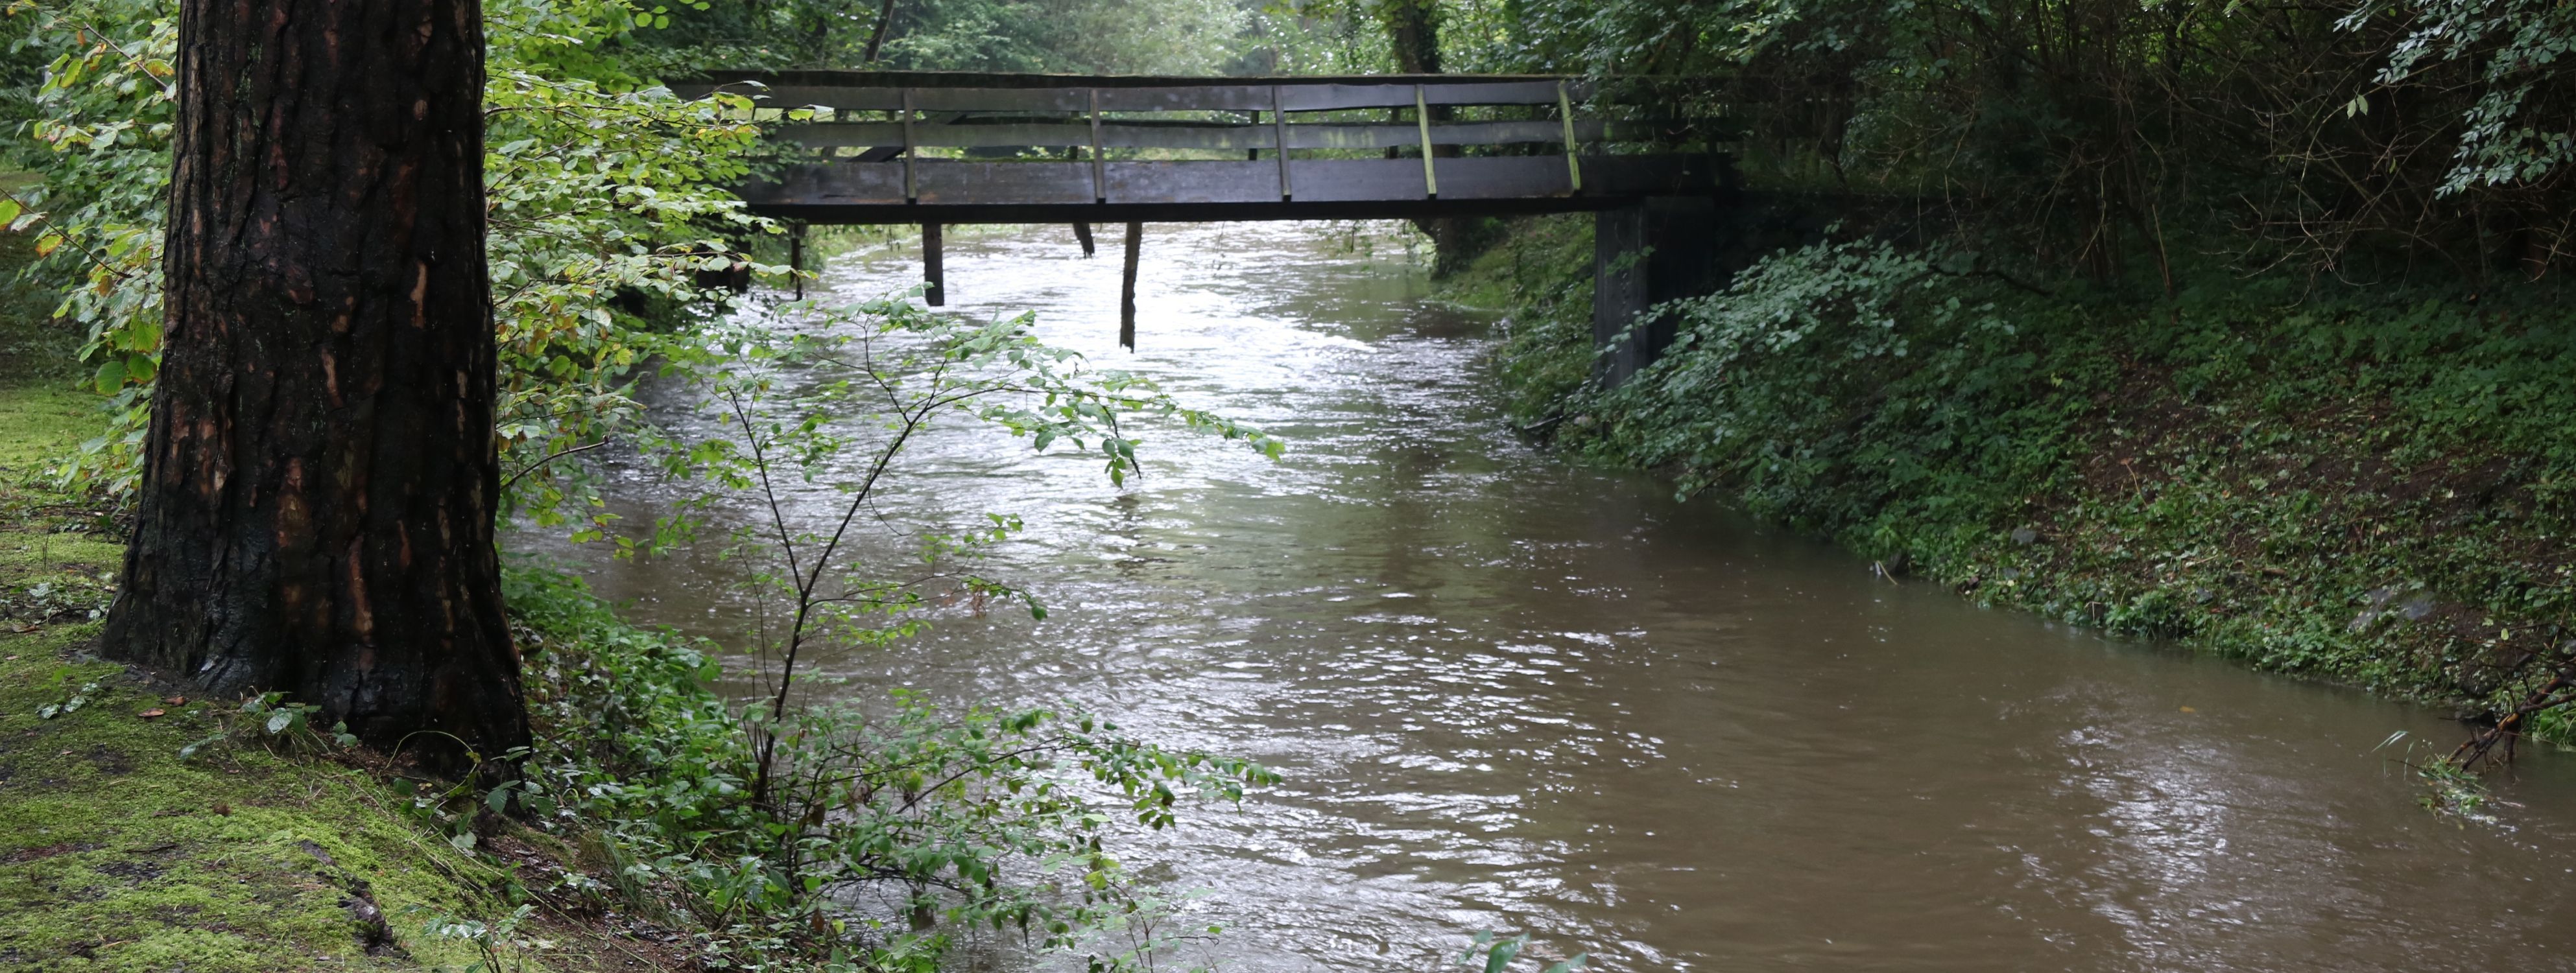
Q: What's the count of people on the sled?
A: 0